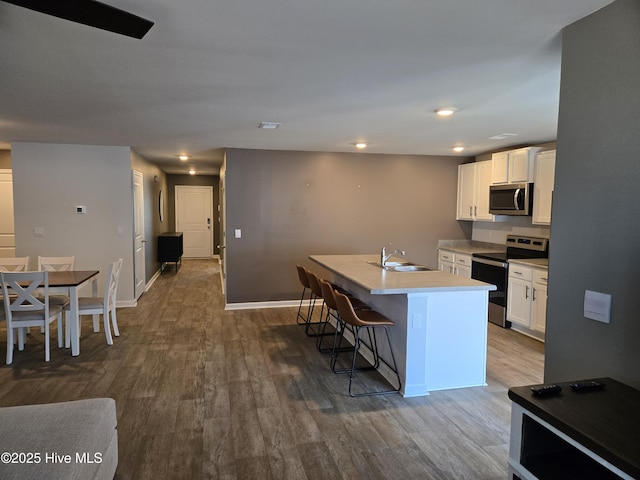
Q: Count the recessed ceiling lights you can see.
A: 5